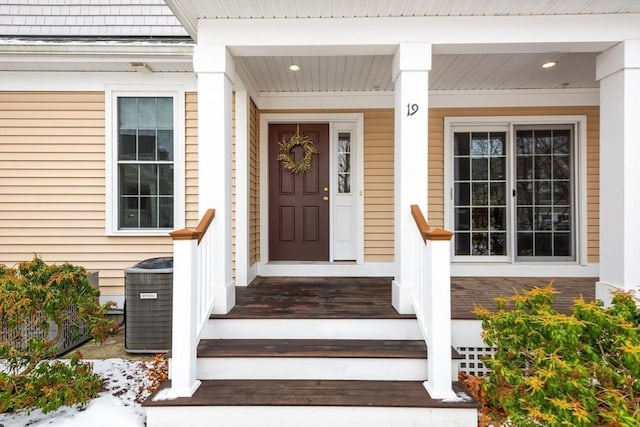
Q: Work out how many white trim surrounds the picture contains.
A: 3